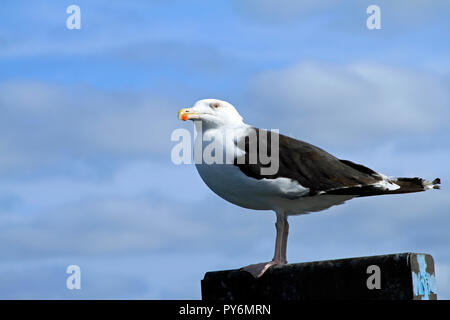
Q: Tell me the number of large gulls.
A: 1